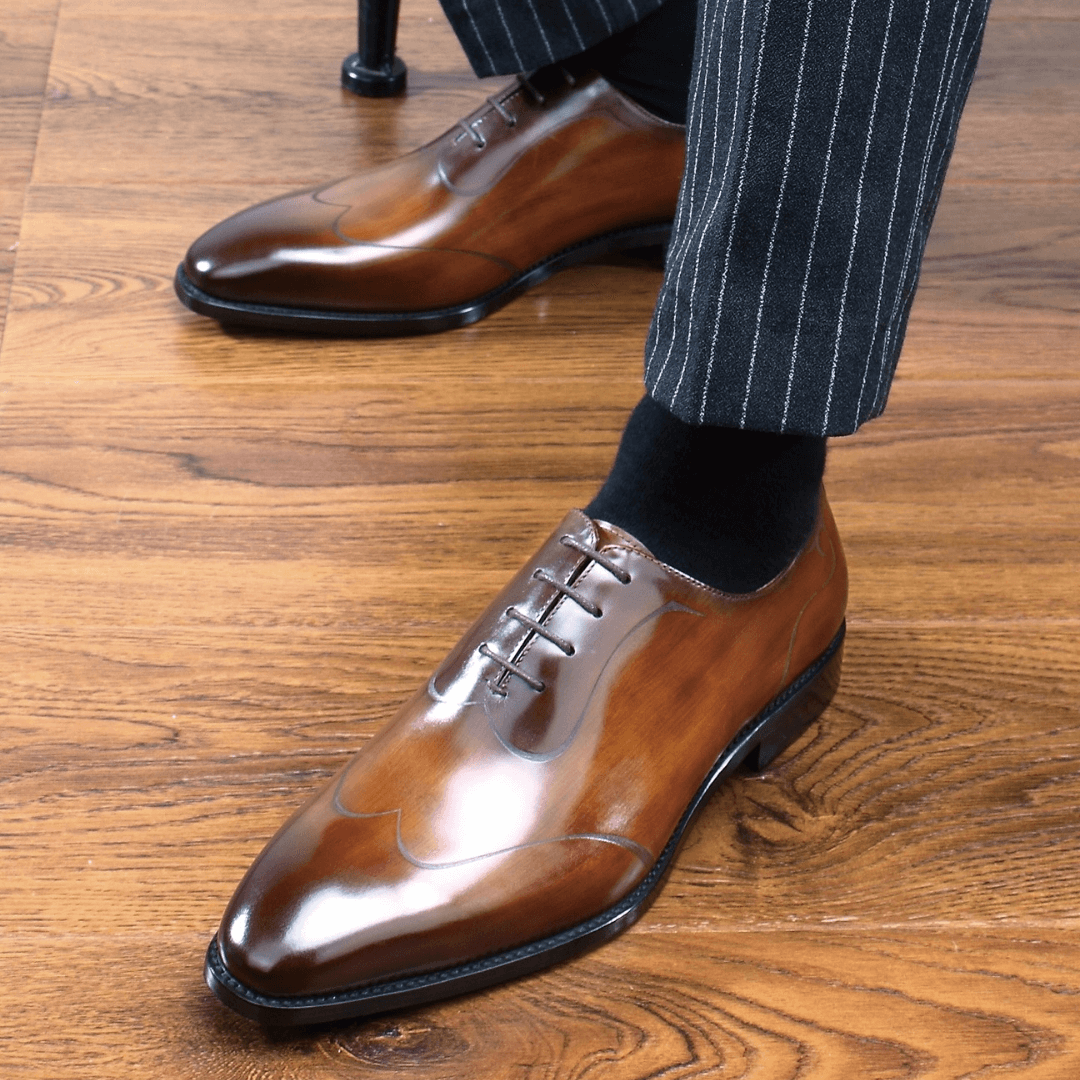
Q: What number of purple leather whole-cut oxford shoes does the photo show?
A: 0